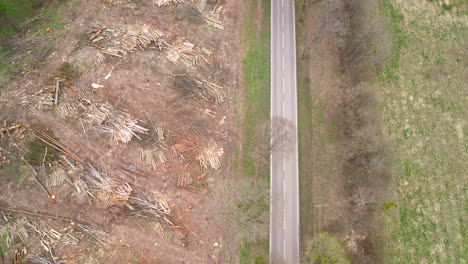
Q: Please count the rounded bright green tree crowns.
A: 1